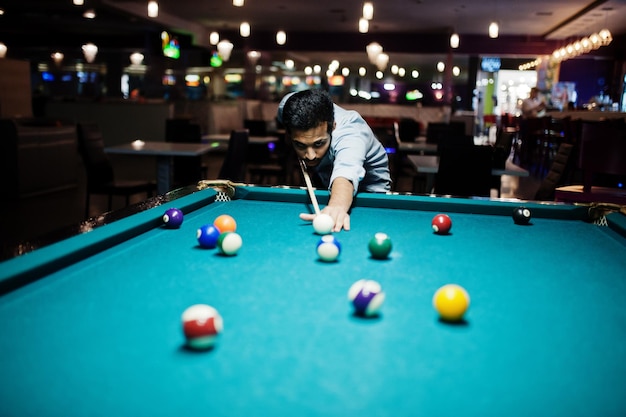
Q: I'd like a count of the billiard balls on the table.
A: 12